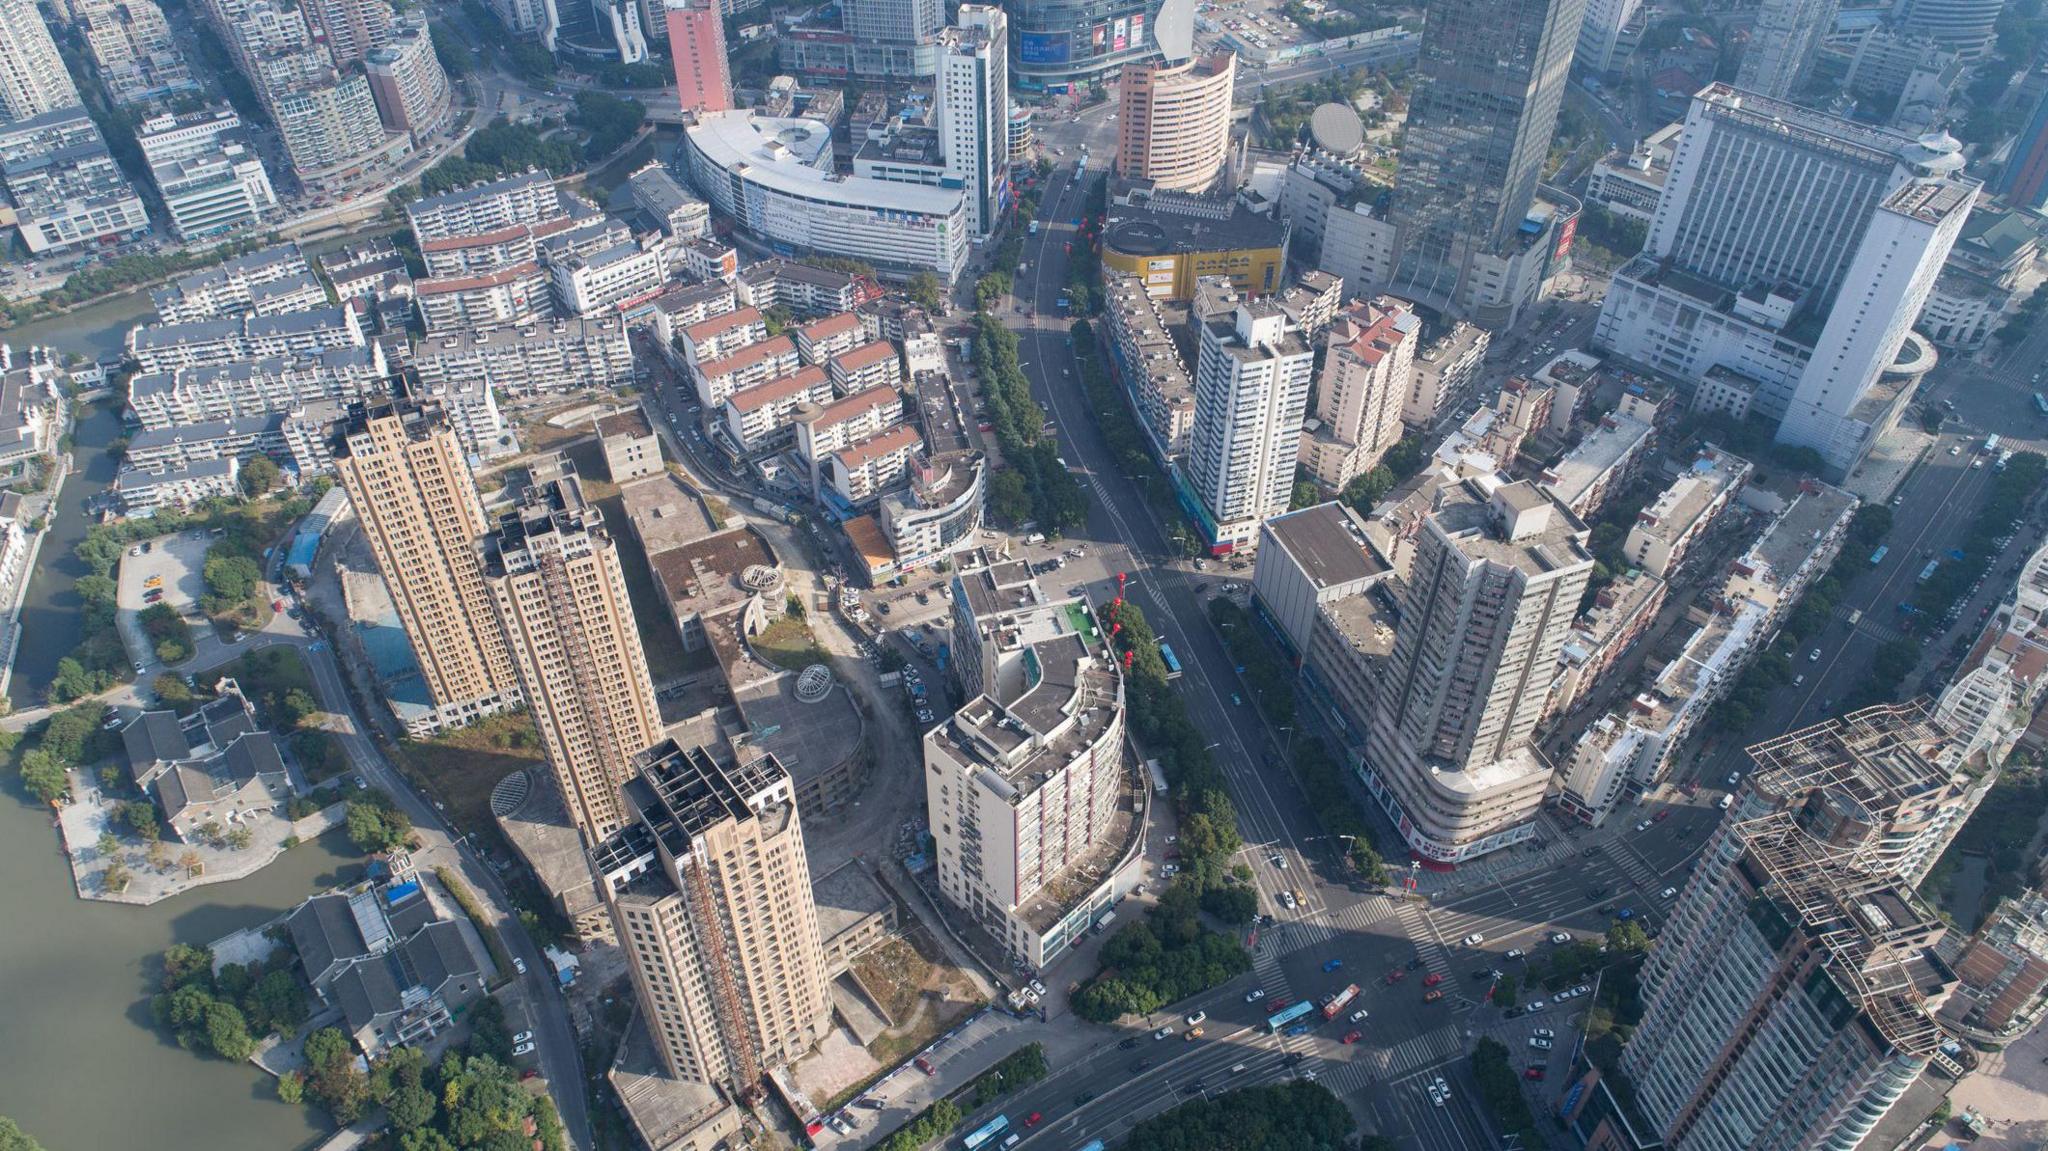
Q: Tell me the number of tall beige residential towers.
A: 3